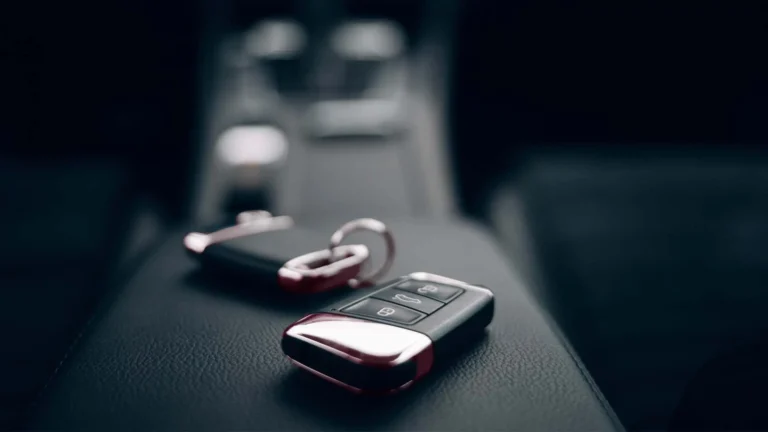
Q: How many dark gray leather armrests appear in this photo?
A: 1